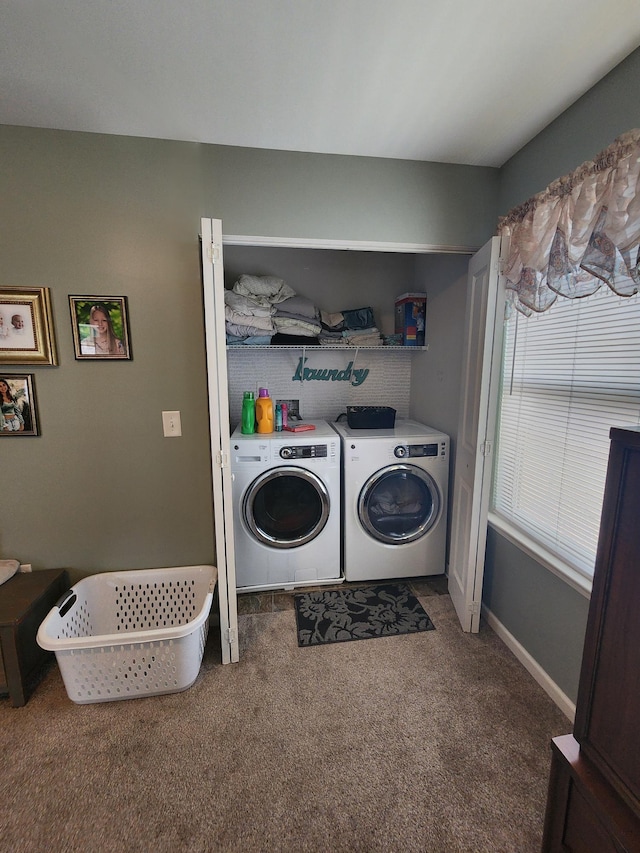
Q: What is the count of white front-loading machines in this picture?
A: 2